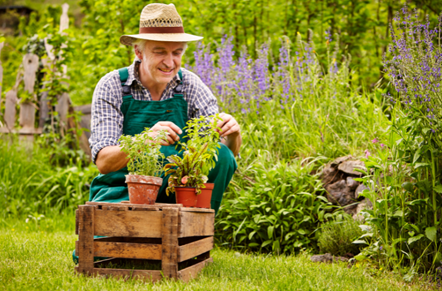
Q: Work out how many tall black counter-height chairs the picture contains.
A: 0